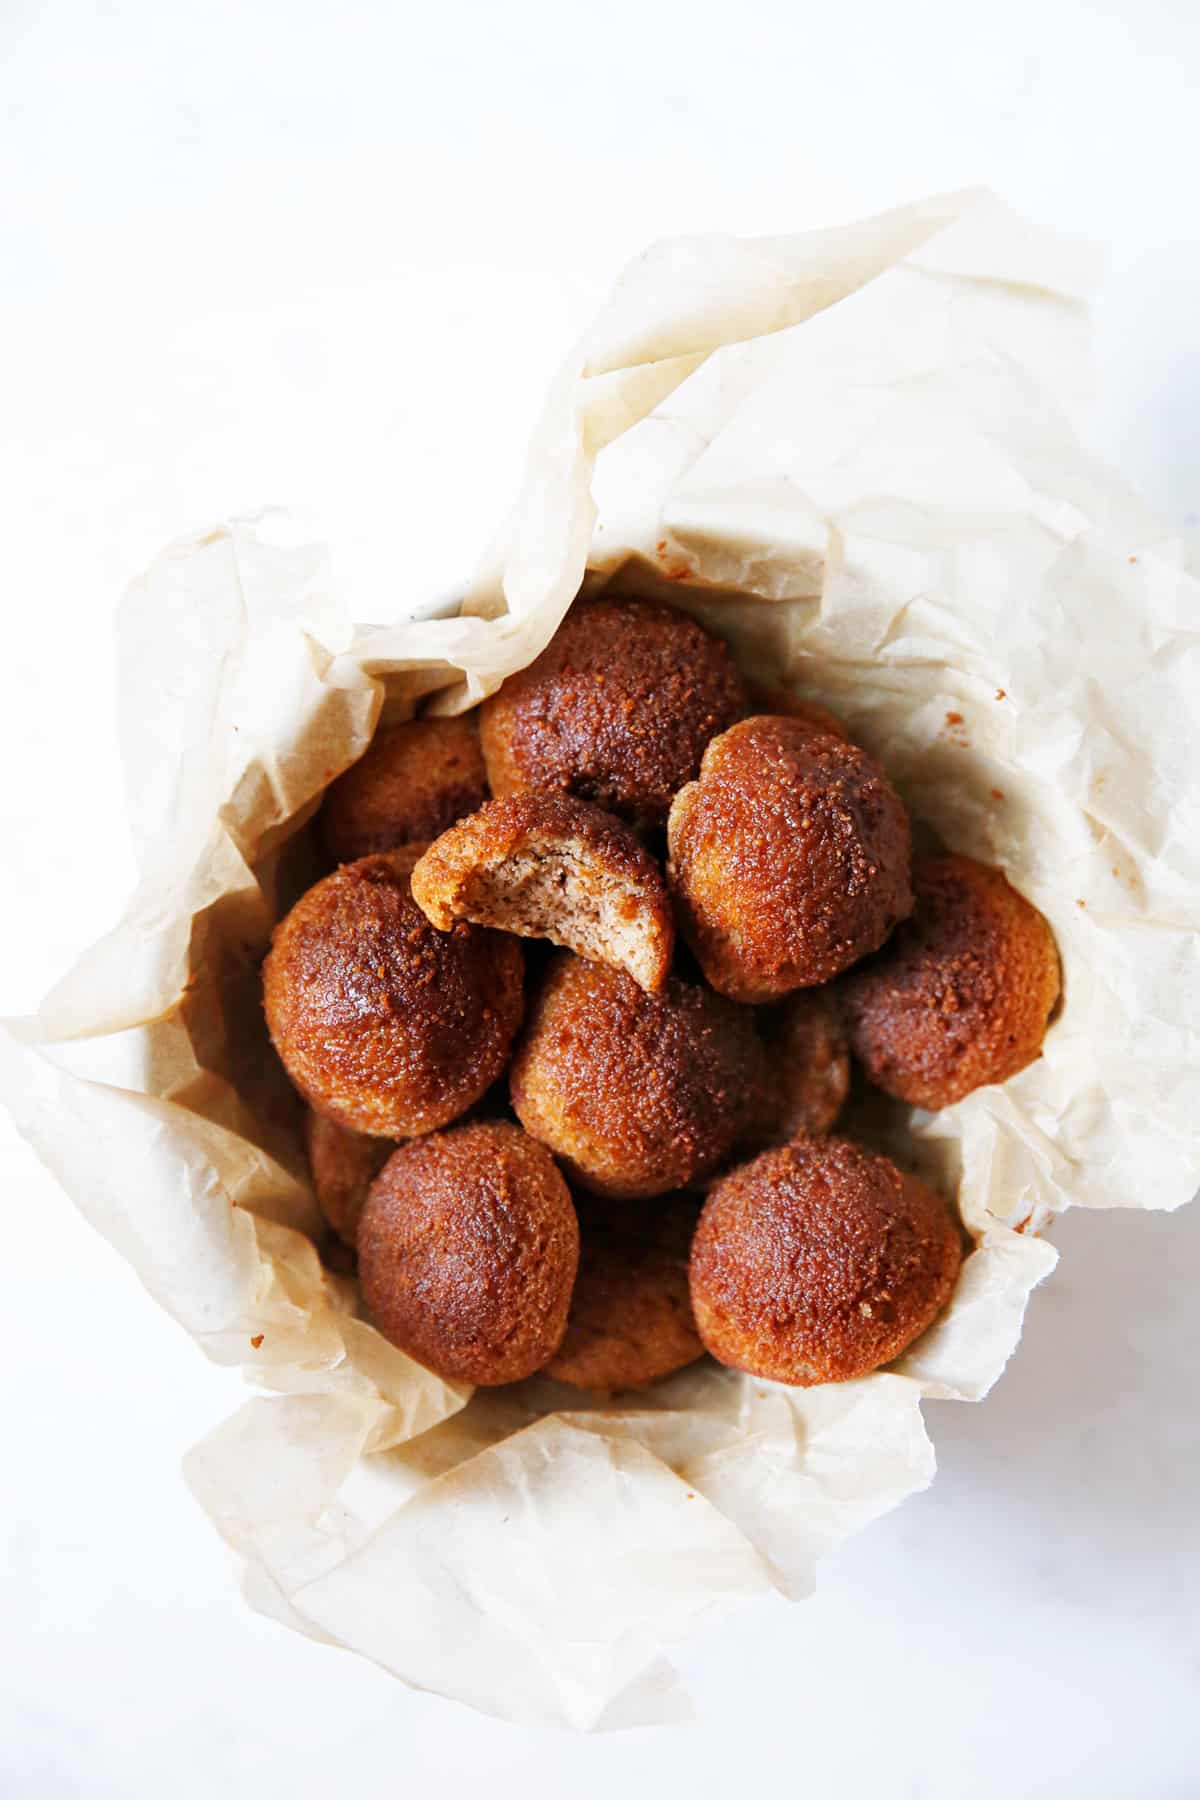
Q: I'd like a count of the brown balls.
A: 13